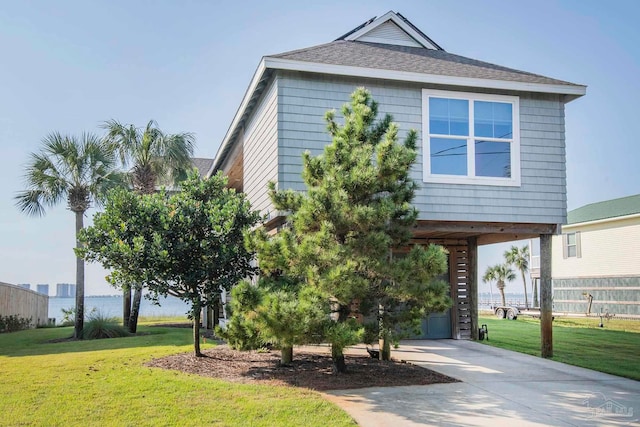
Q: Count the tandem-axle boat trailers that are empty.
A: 1